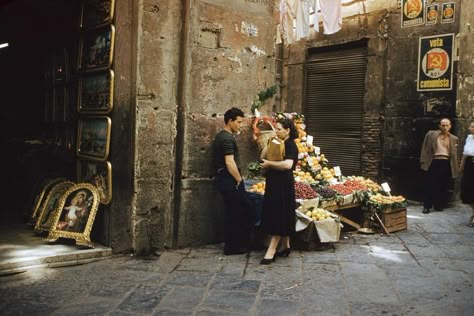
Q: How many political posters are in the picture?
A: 4